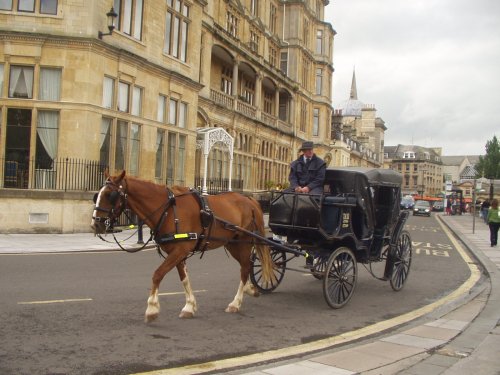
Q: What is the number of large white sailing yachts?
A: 0